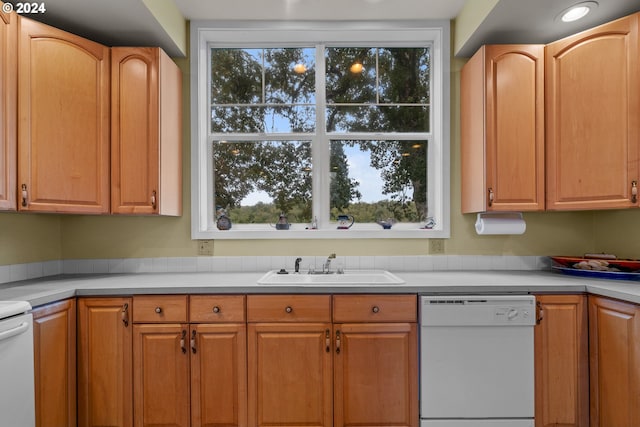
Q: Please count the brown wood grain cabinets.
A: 13